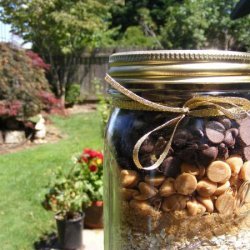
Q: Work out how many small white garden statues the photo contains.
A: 1